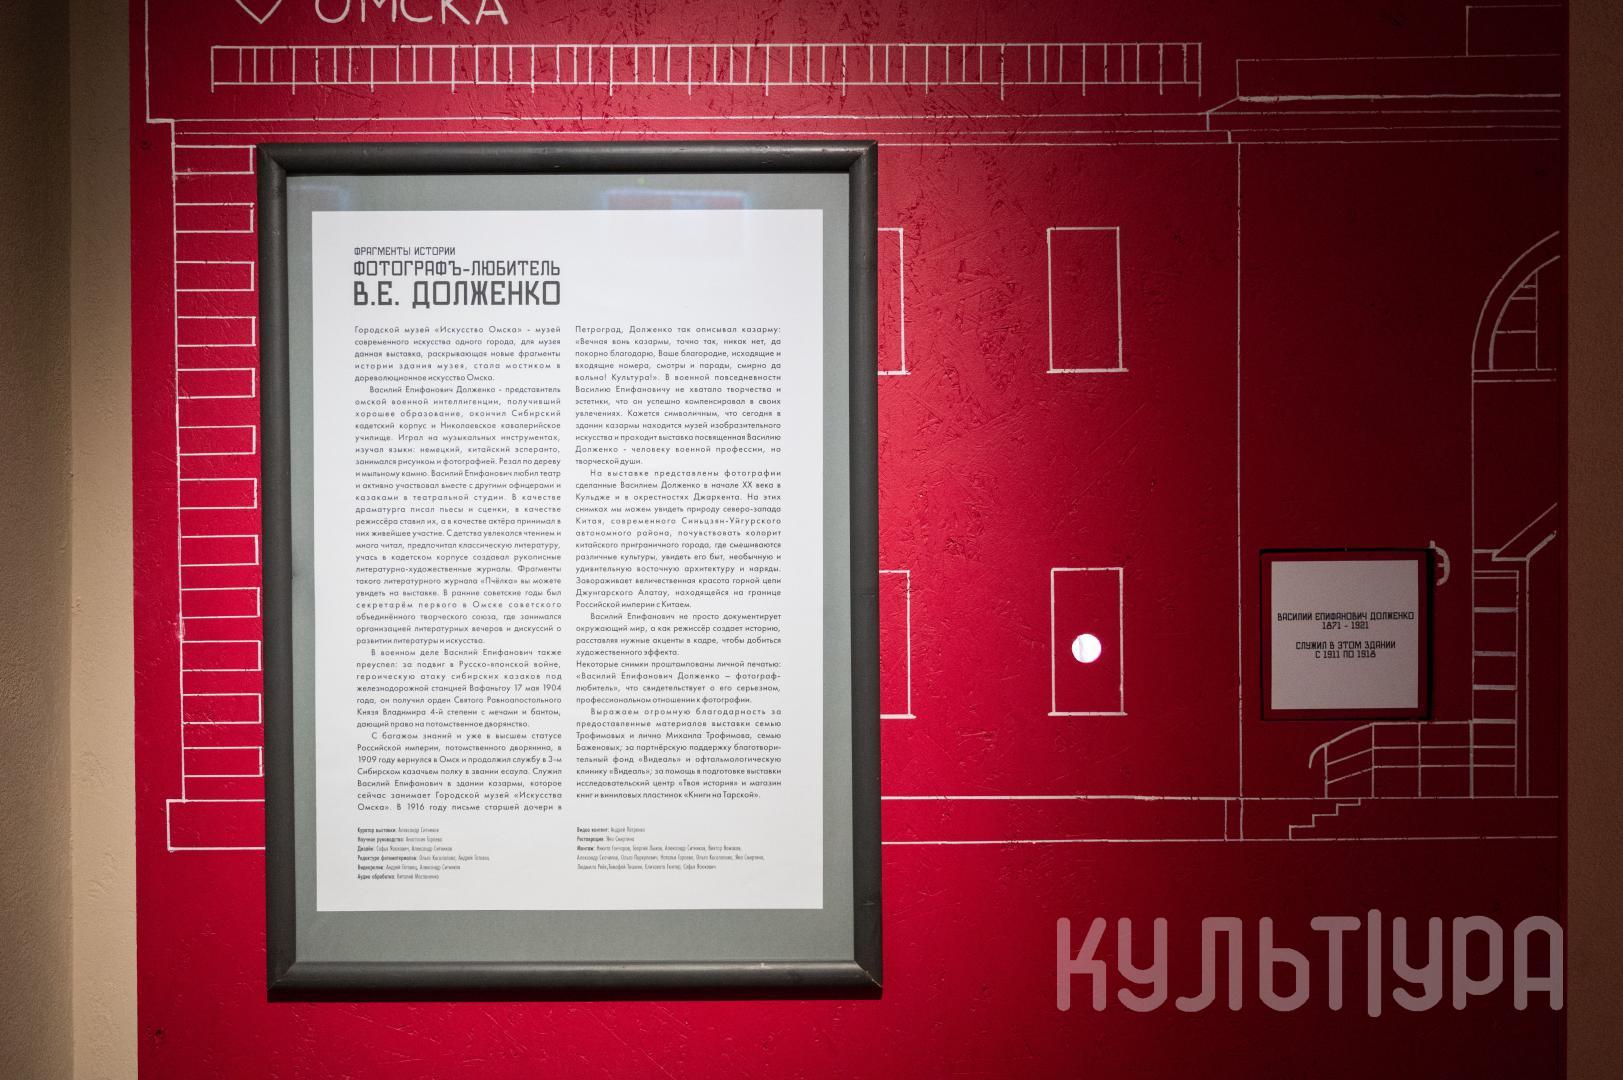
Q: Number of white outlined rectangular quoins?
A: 12